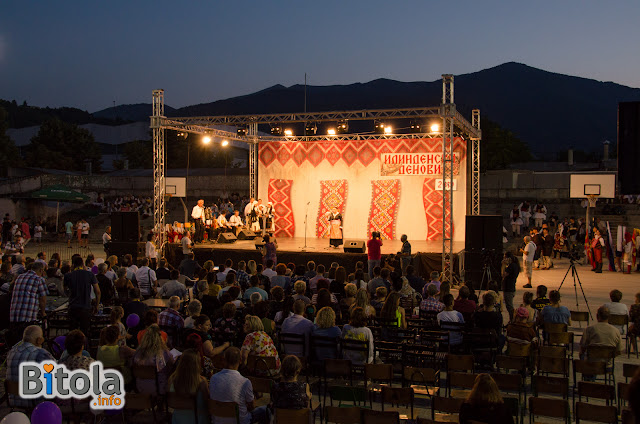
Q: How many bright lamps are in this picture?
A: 6